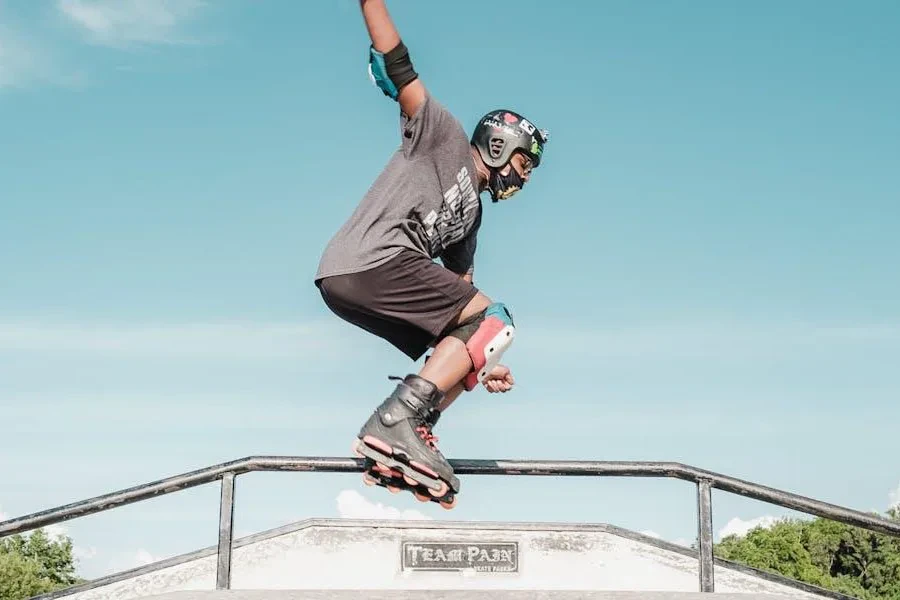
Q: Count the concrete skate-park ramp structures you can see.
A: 1